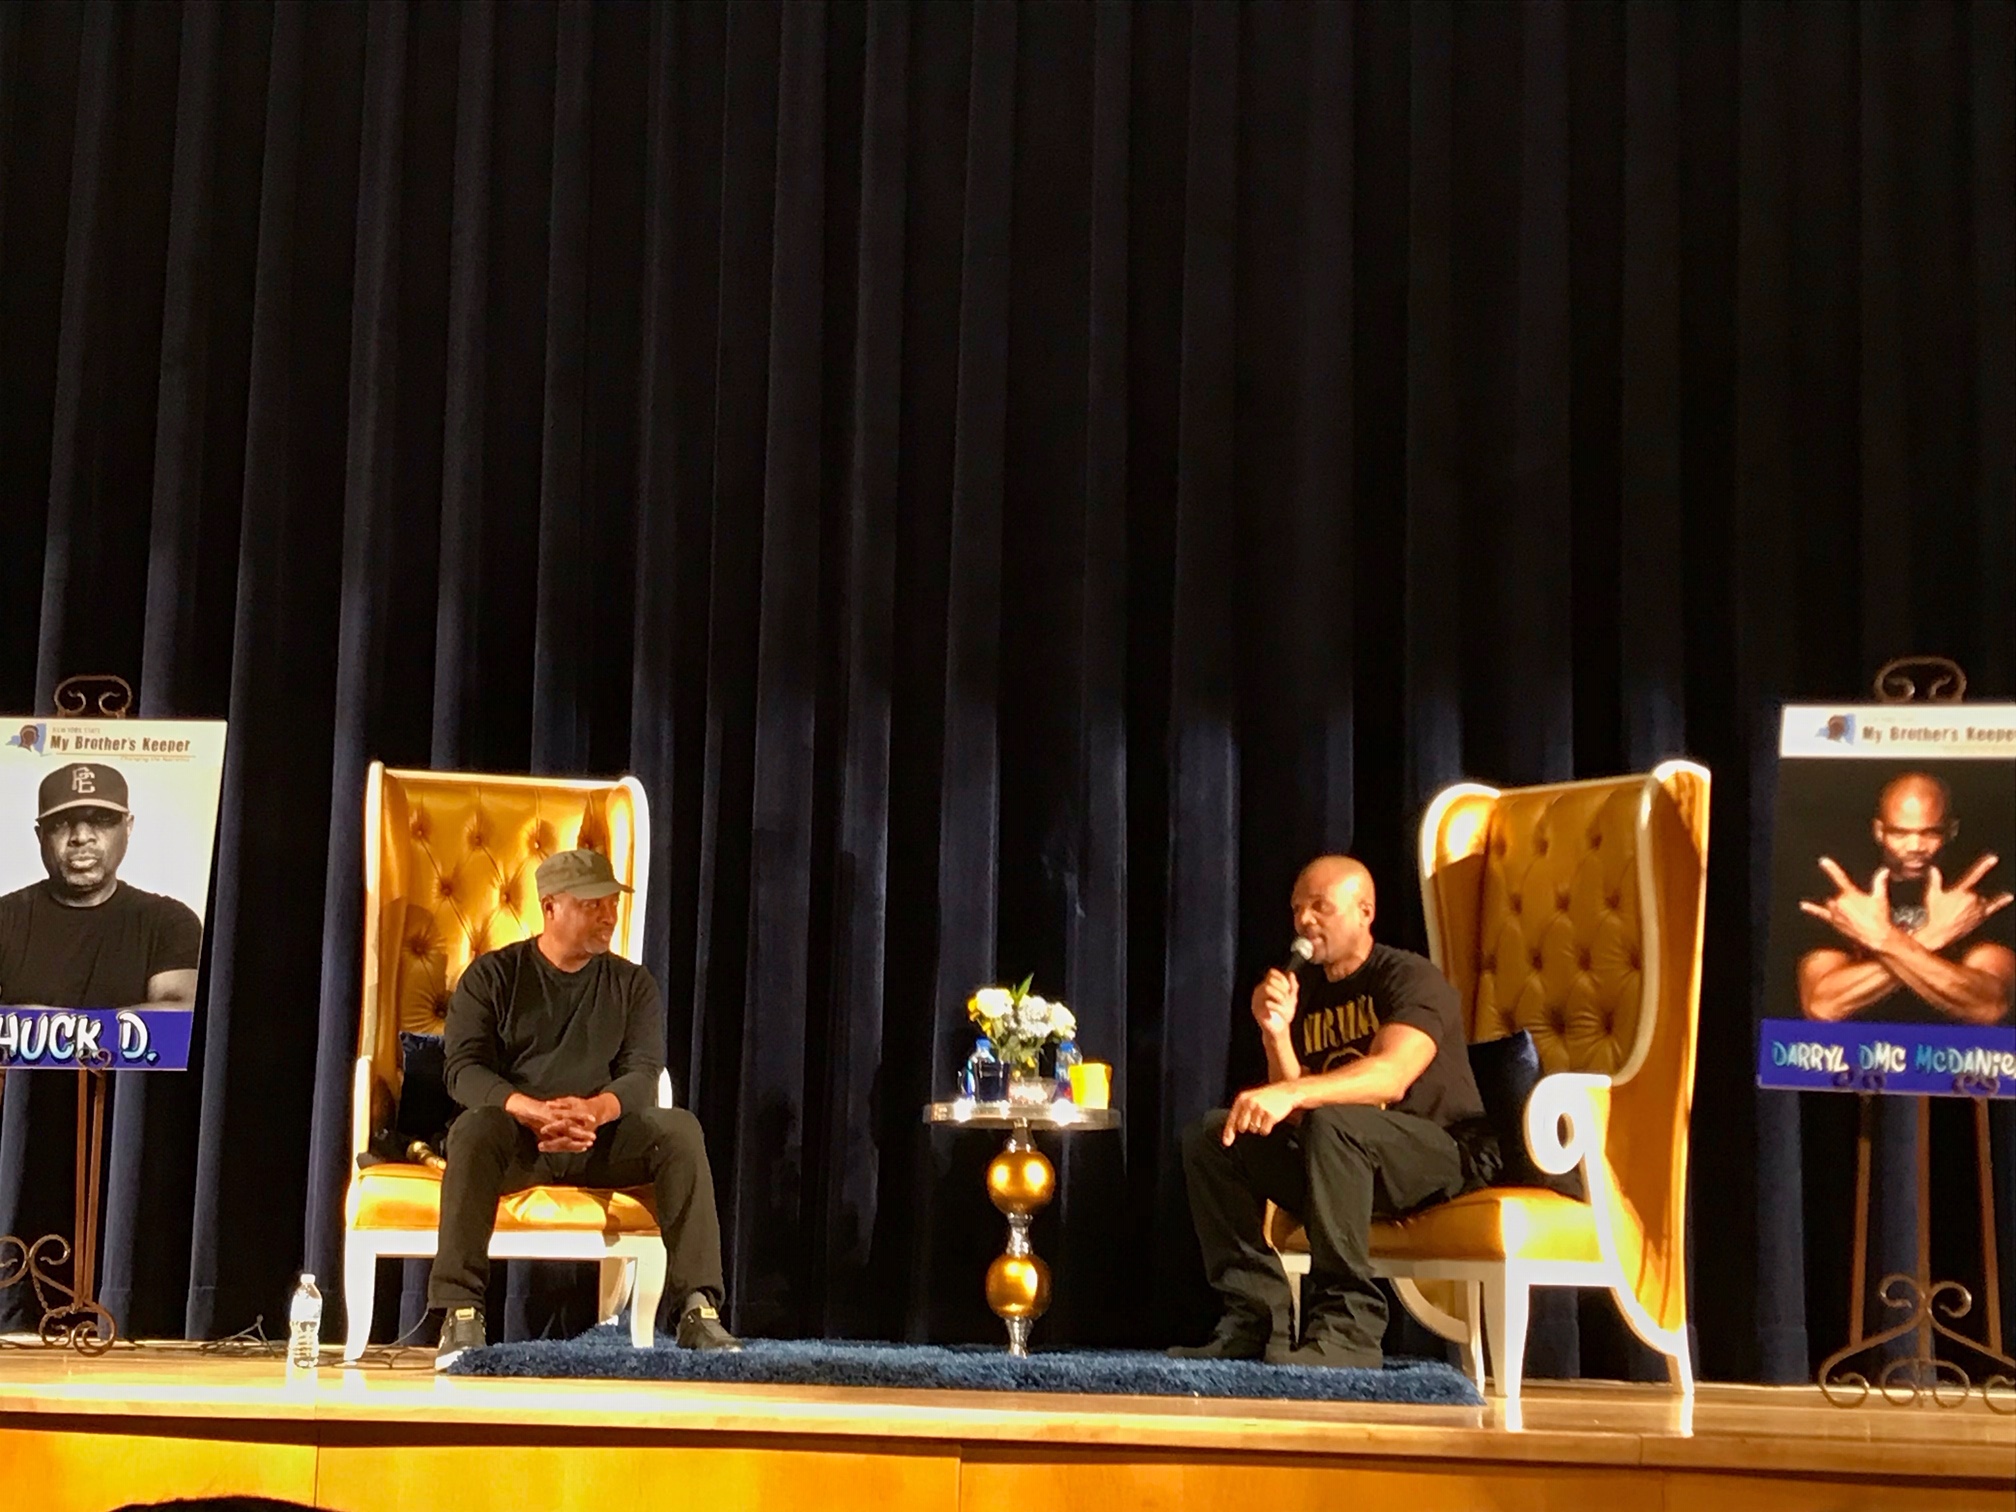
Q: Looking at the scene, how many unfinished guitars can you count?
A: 0